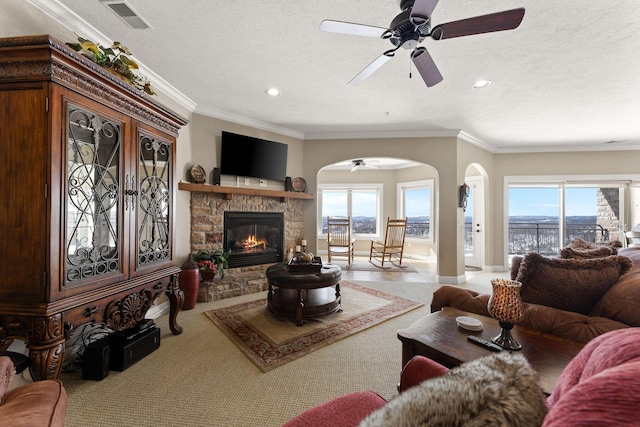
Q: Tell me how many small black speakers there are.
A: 2